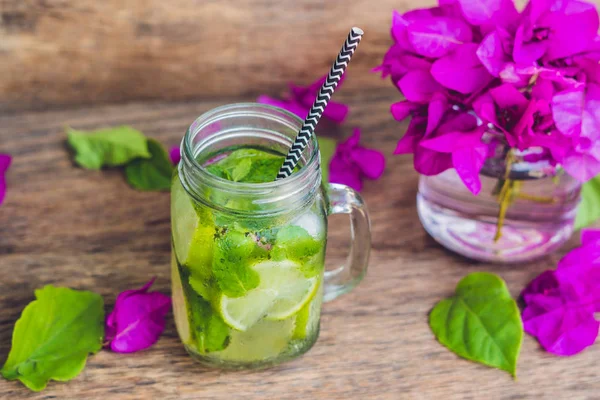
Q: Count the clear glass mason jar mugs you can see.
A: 1